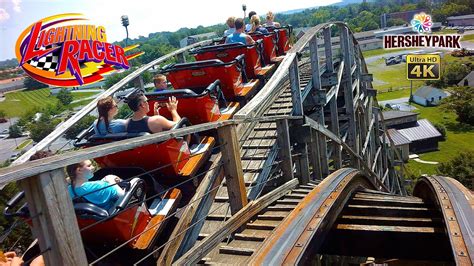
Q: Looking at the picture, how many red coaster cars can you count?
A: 7